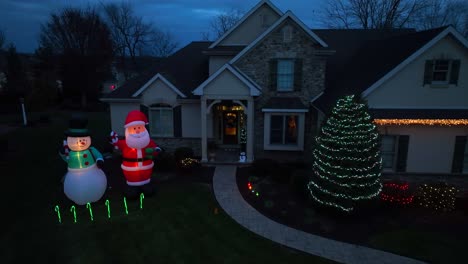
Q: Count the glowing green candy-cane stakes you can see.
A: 6